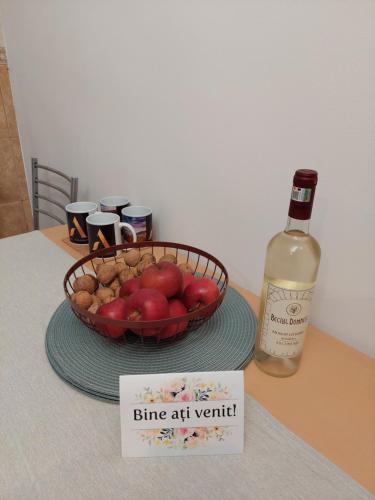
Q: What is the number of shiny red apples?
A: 7